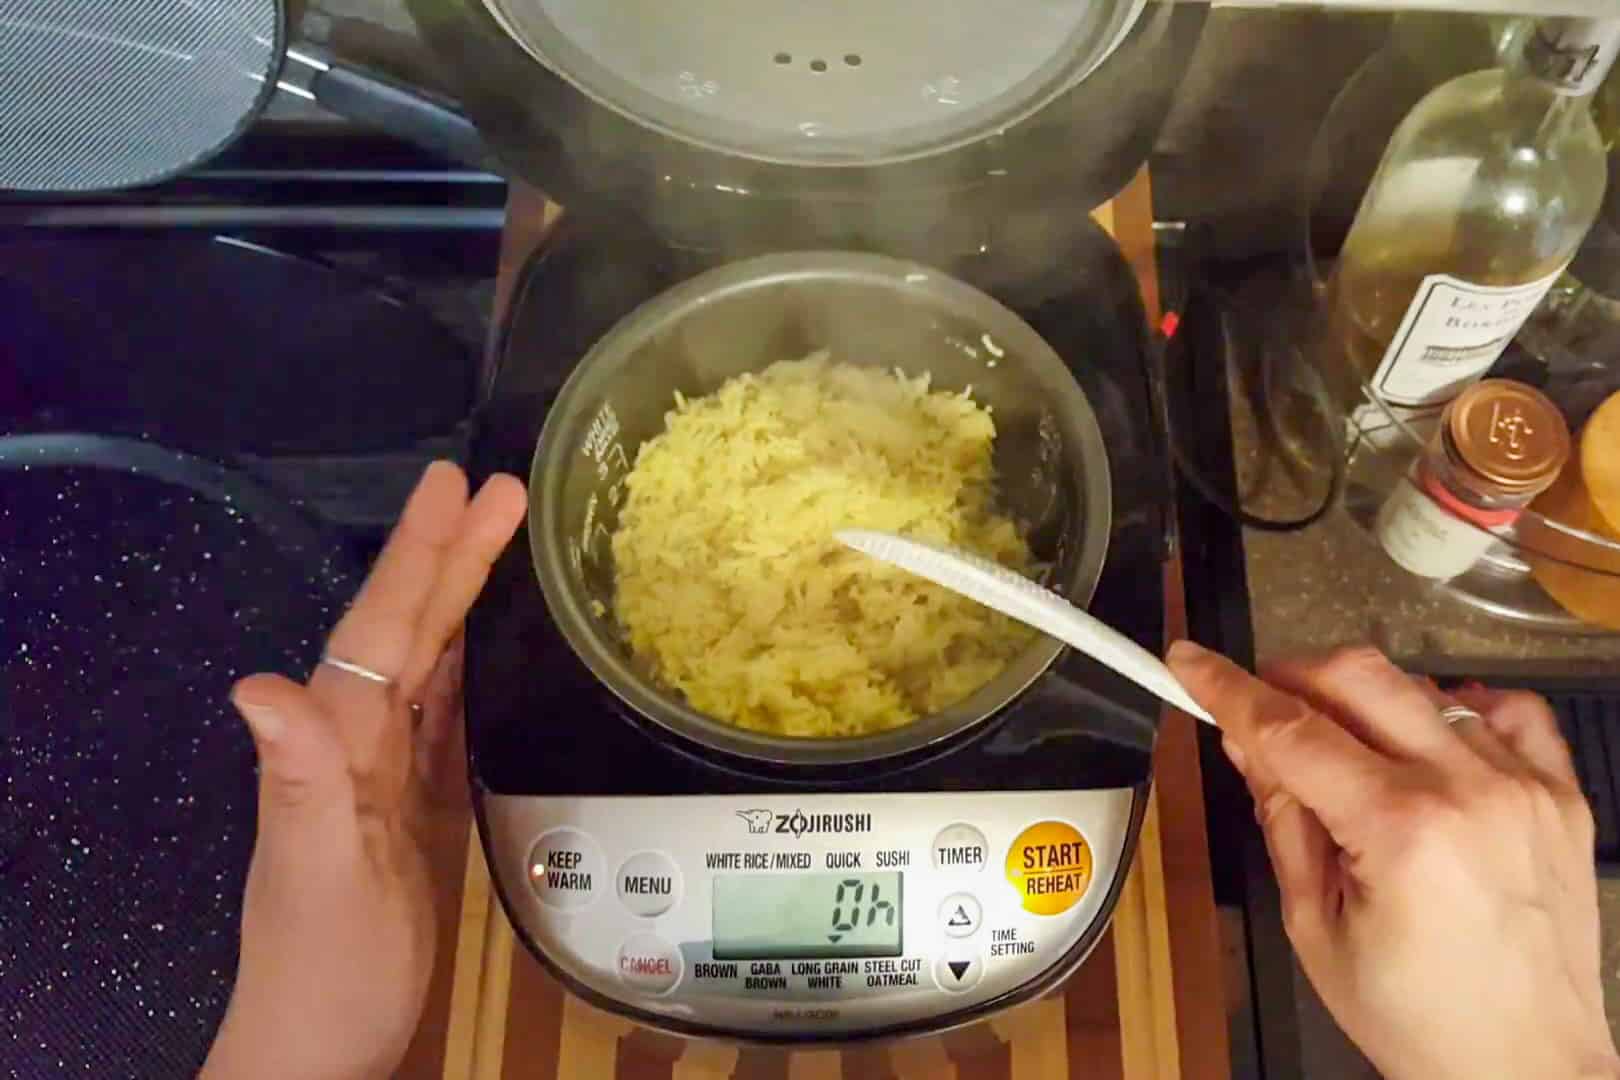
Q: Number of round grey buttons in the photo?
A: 6